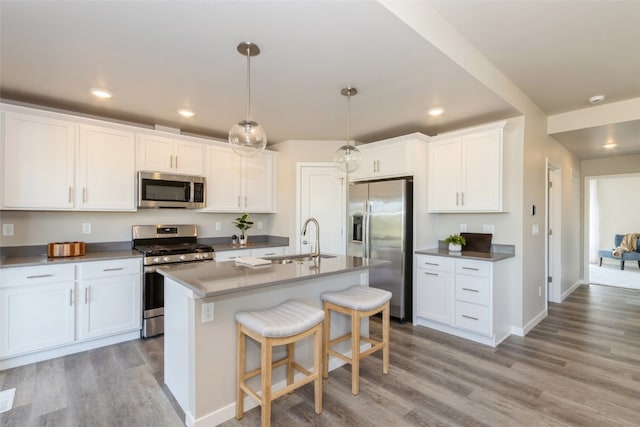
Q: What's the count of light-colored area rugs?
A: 1